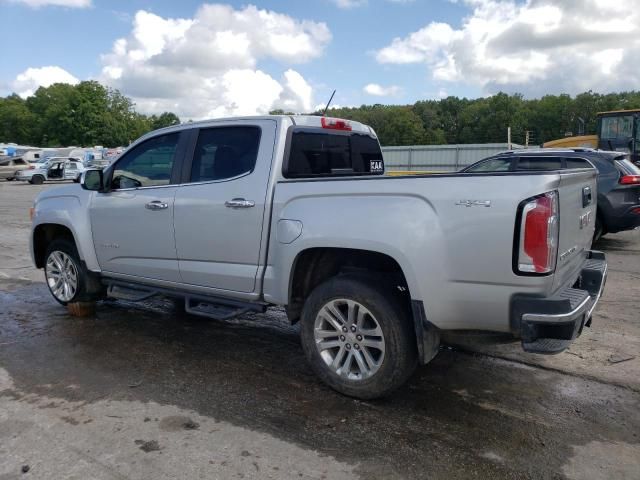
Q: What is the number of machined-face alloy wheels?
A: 2